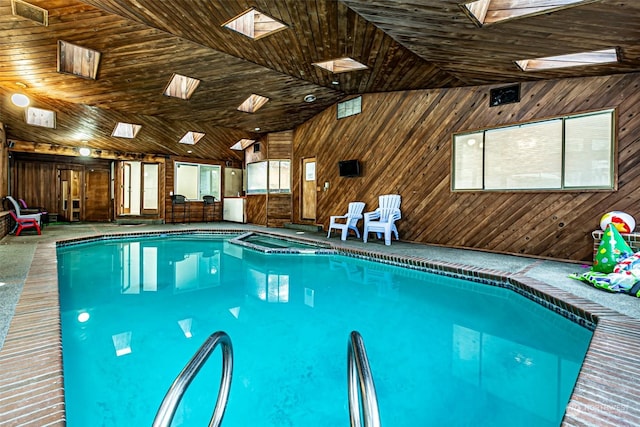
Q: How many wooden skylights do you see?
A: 11